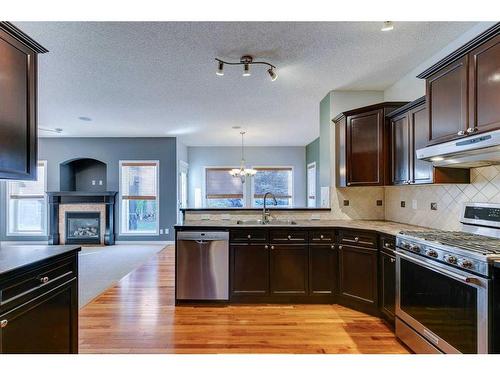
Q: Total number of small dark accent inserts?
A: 4